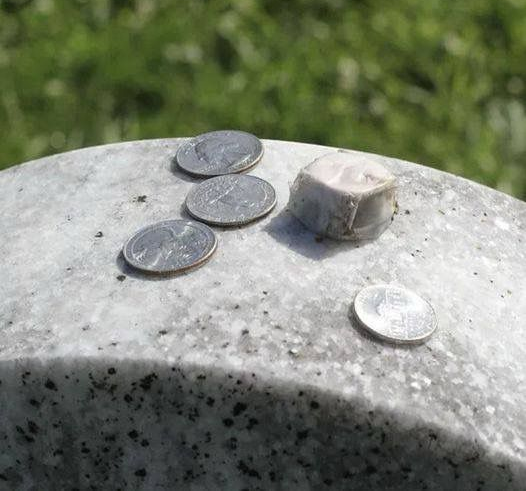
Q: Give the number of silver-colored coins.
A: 4